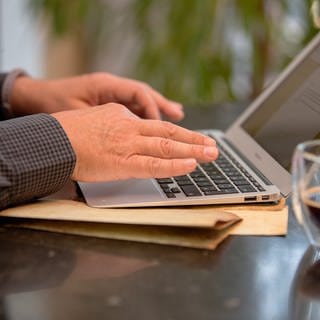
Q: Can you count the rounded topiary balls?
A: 0